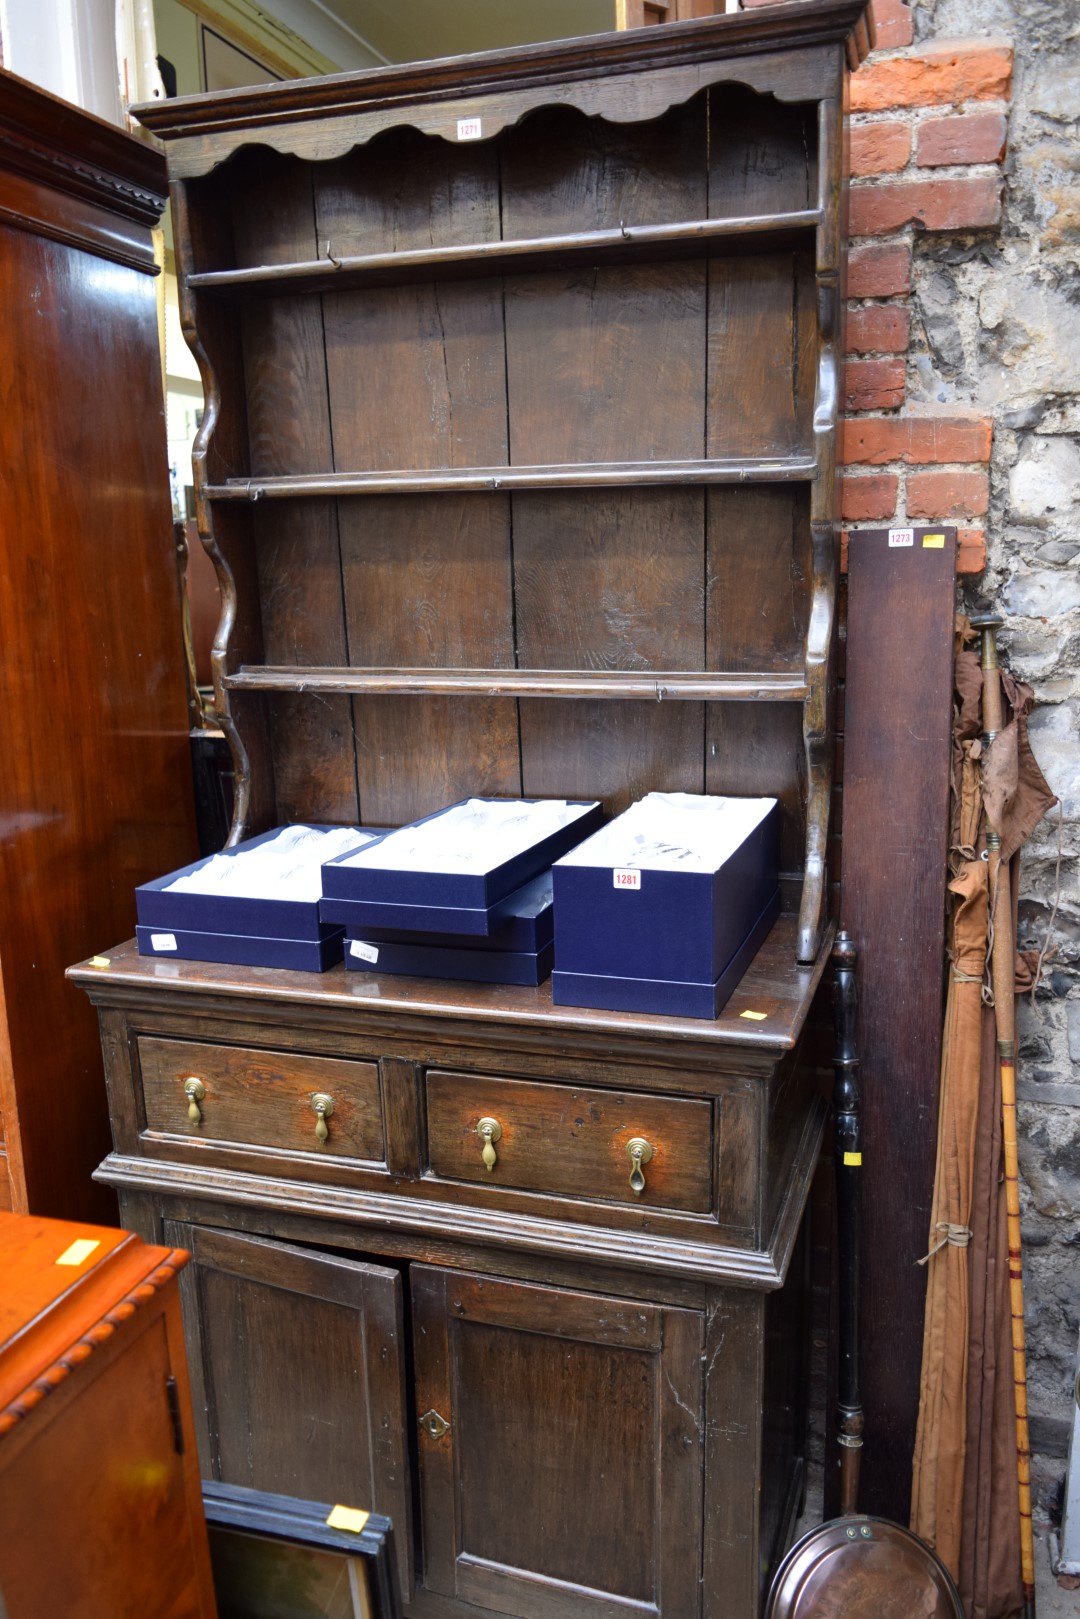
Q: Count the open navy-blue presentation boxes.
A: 4